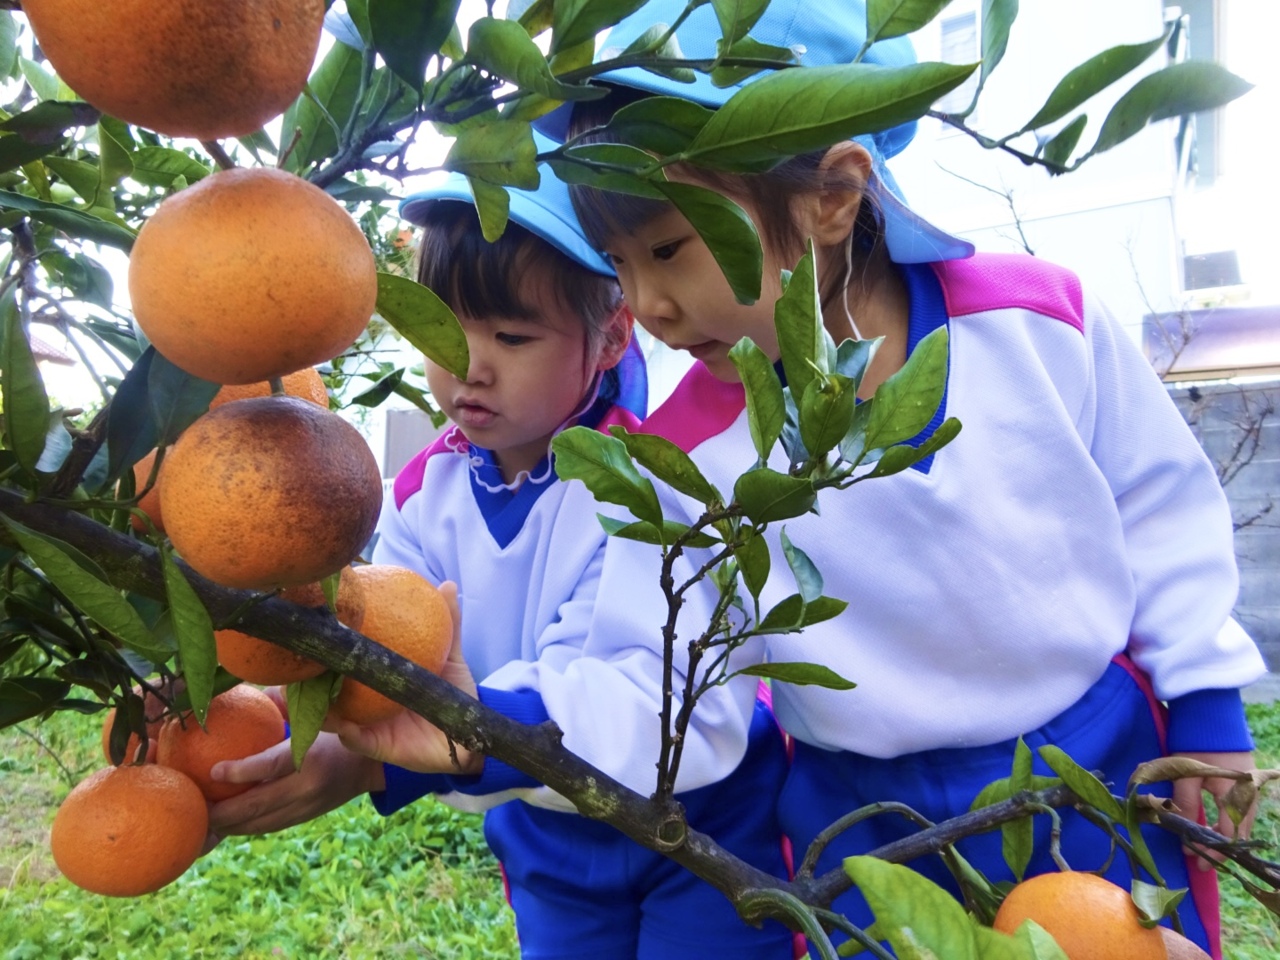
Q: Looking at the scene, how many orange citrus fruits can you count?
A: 12